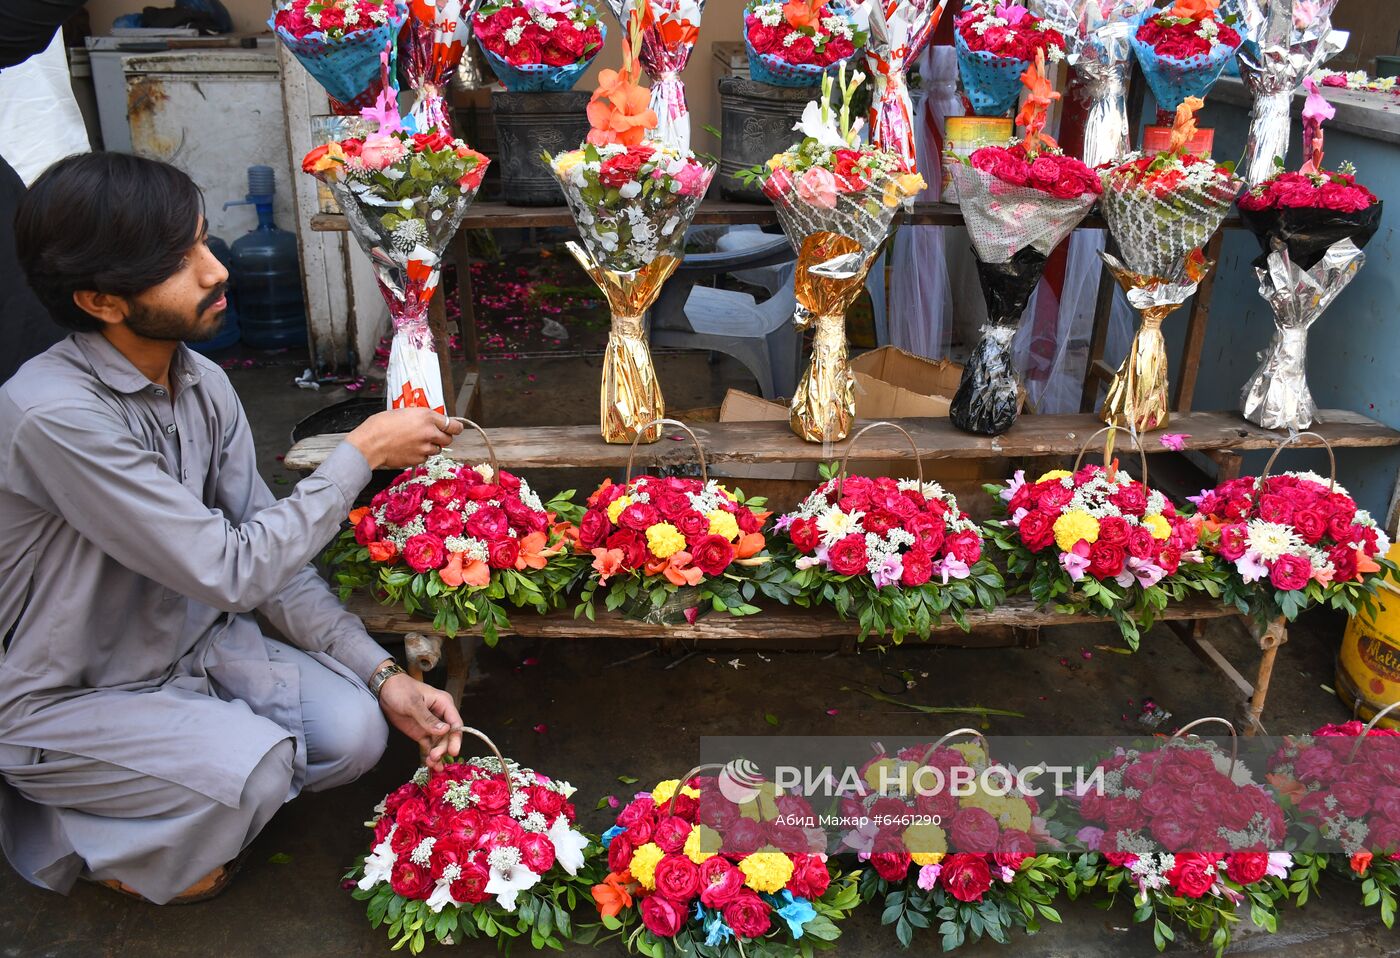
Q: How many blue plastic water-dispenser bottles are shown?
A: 2